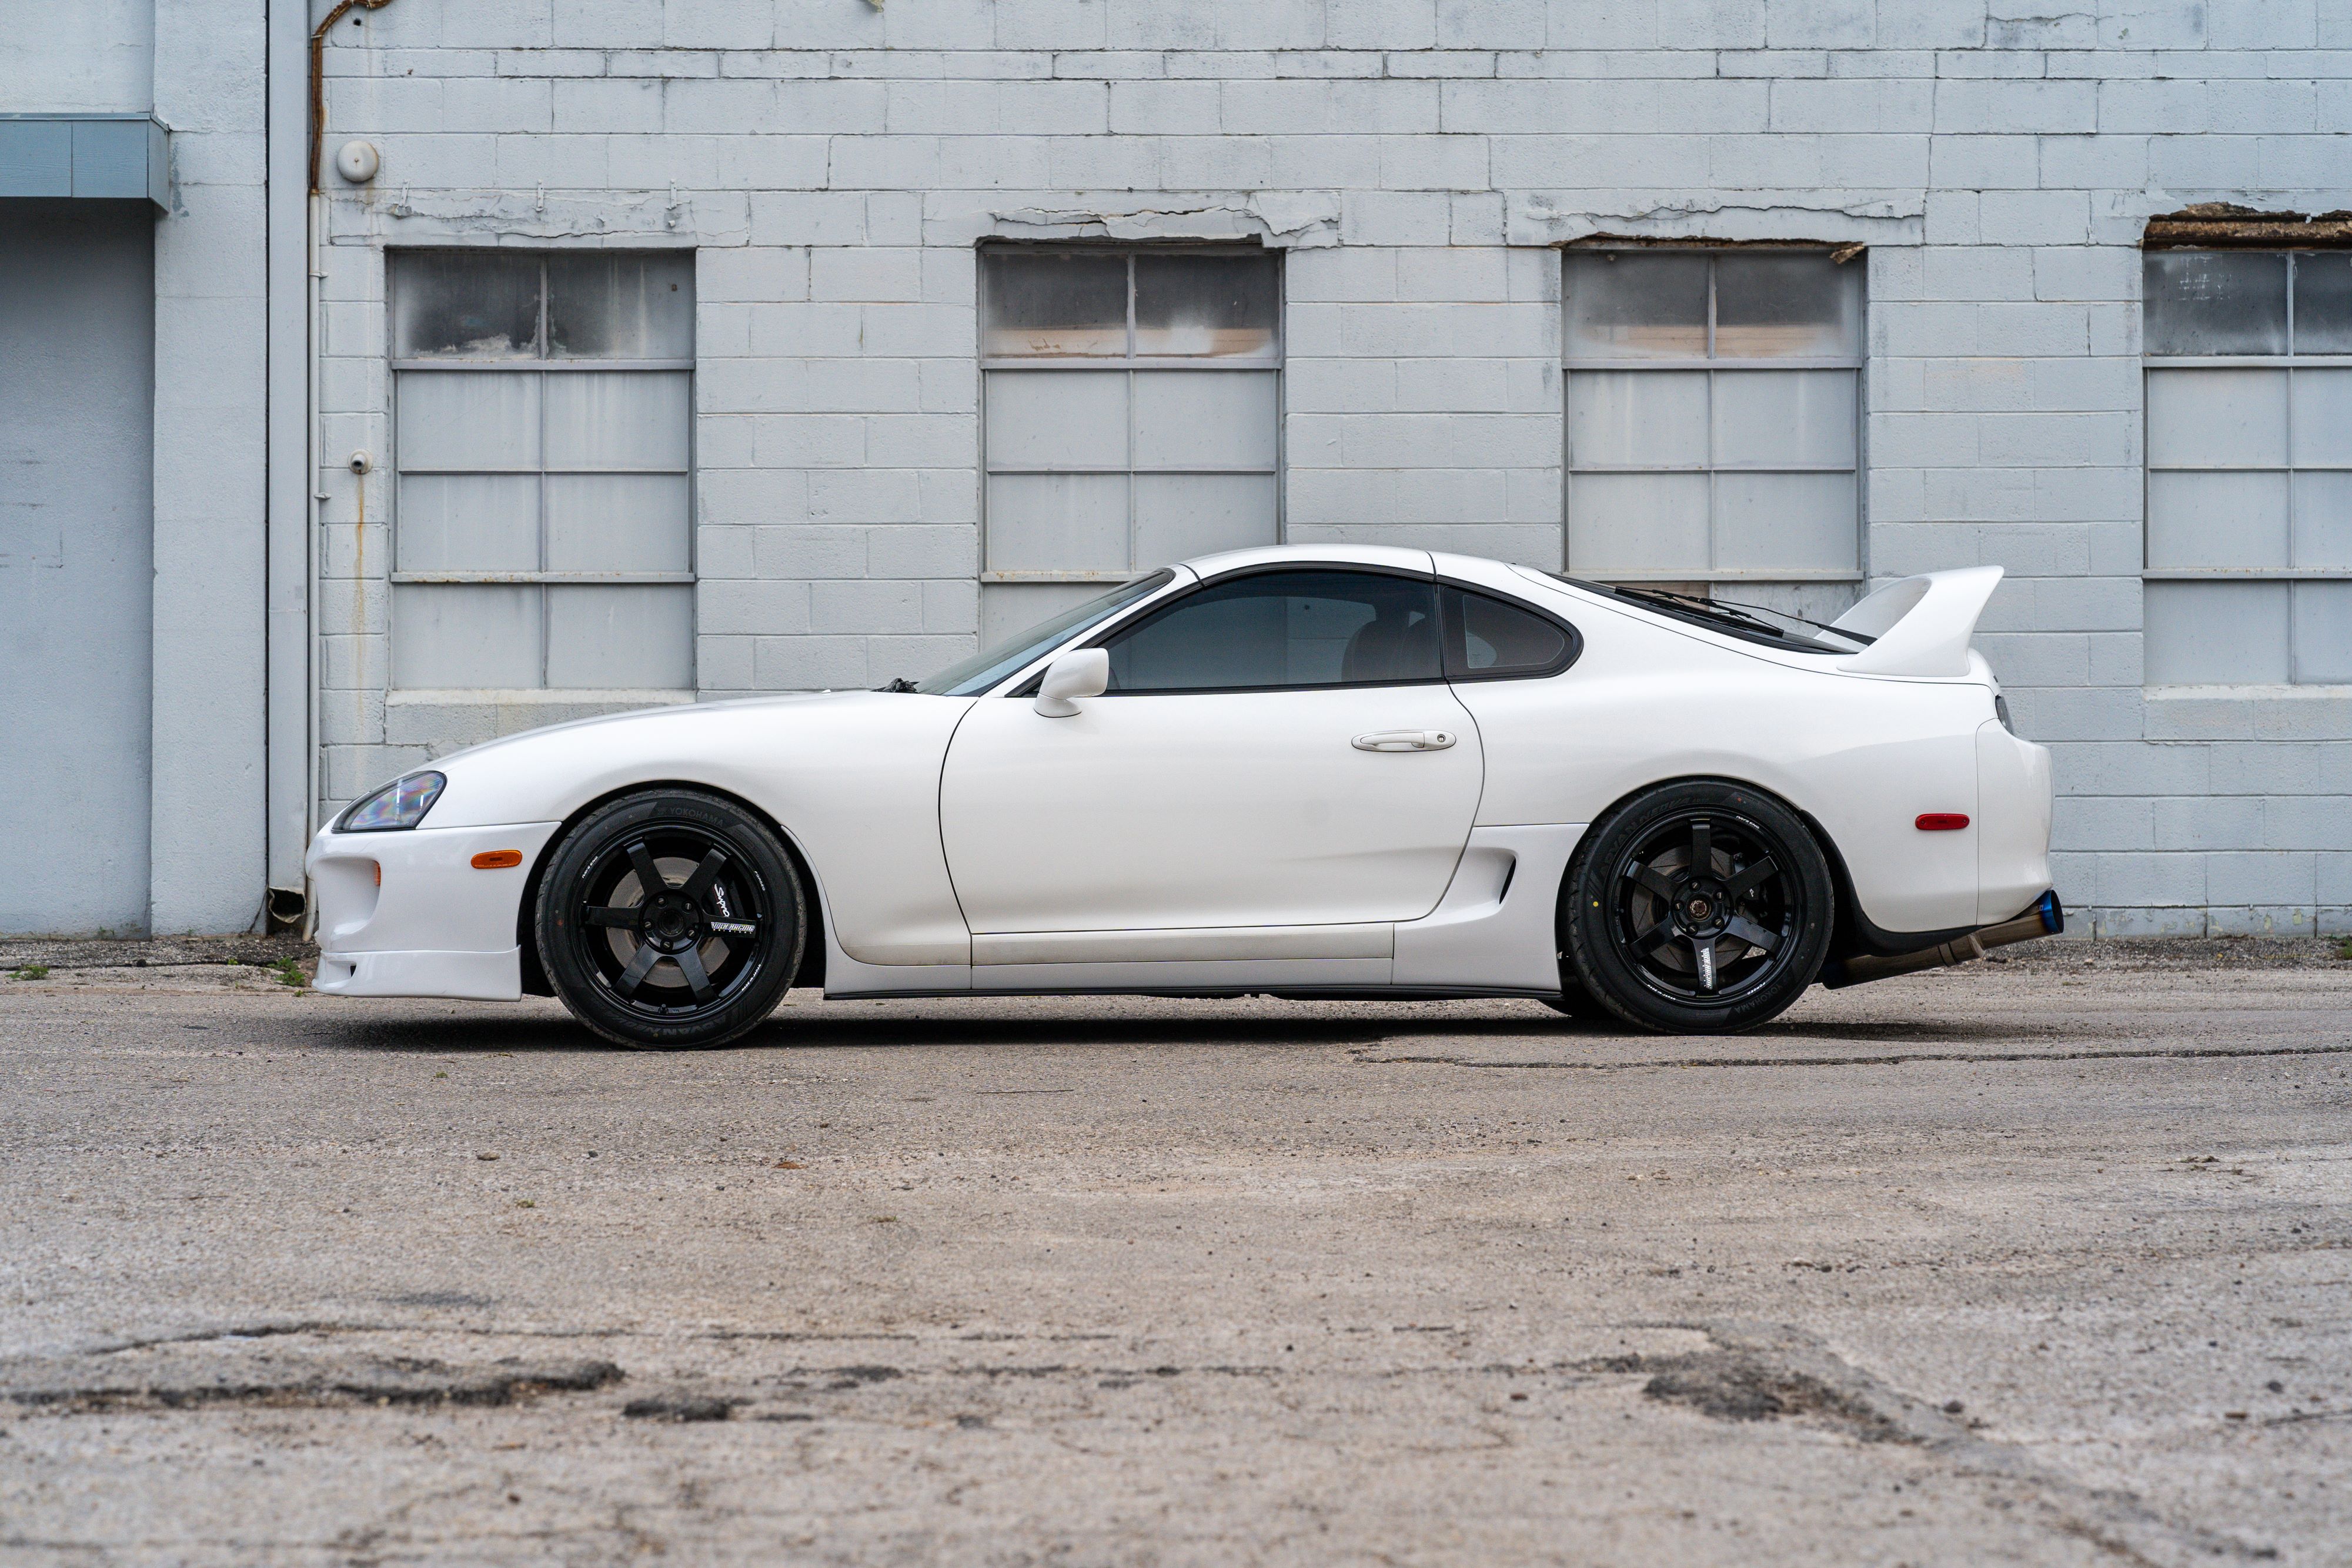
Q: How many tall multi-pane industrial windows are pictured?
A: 4